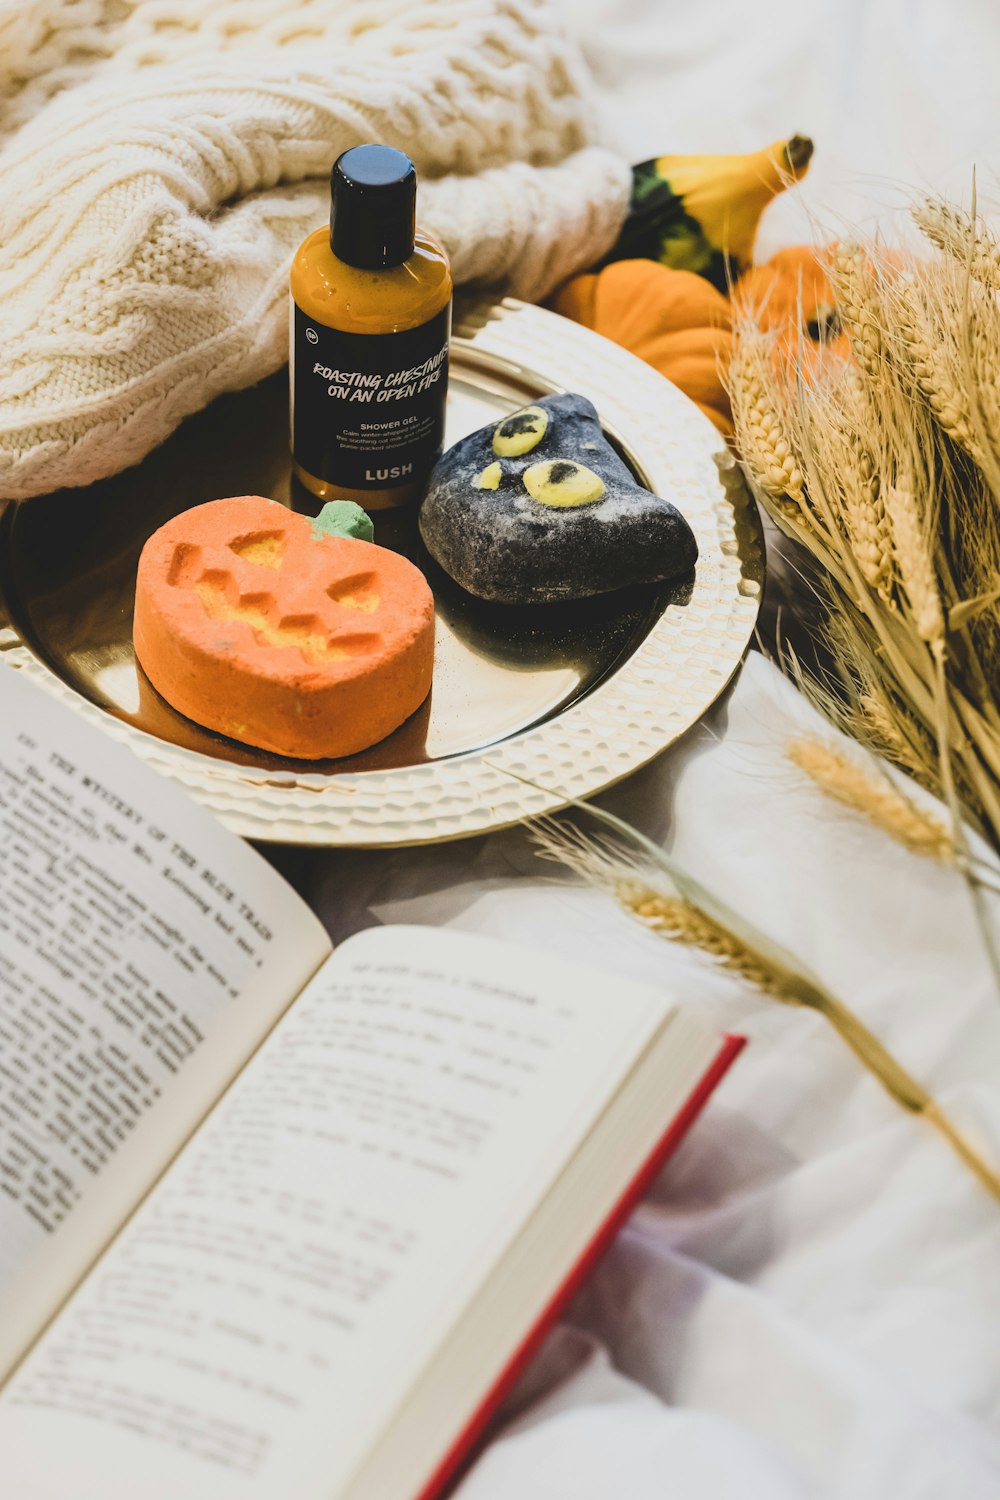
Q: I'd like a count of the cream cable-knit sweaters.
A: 1